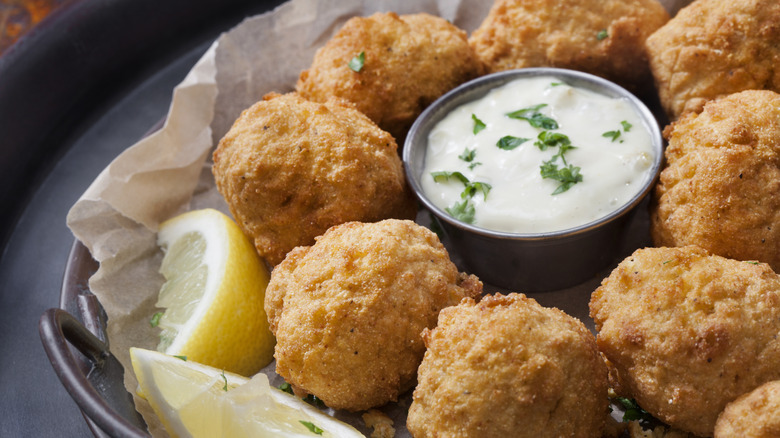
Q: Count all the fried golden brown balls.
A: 9